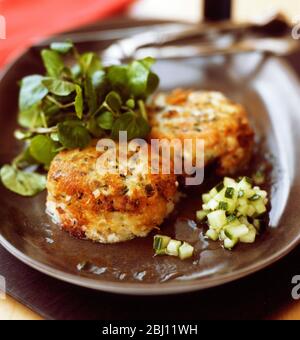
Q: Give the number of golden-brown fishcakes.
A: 2